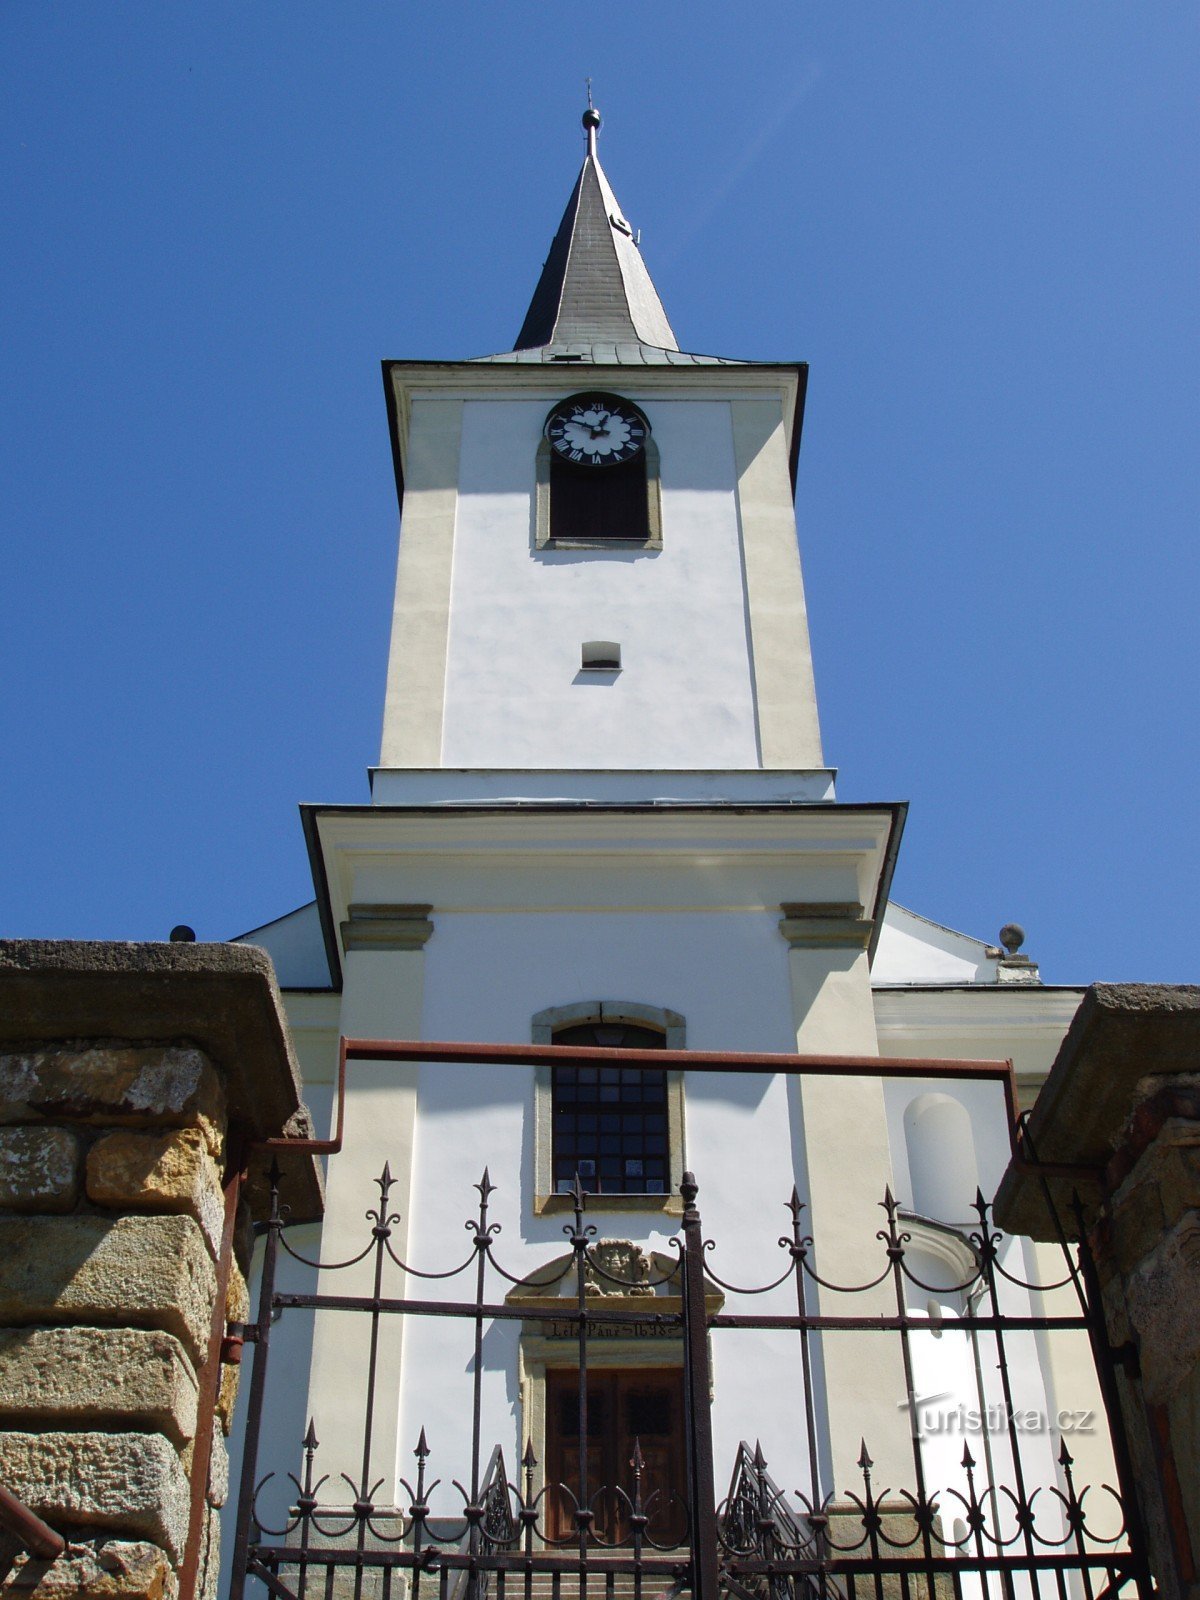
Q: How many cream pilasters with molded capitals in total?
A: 2